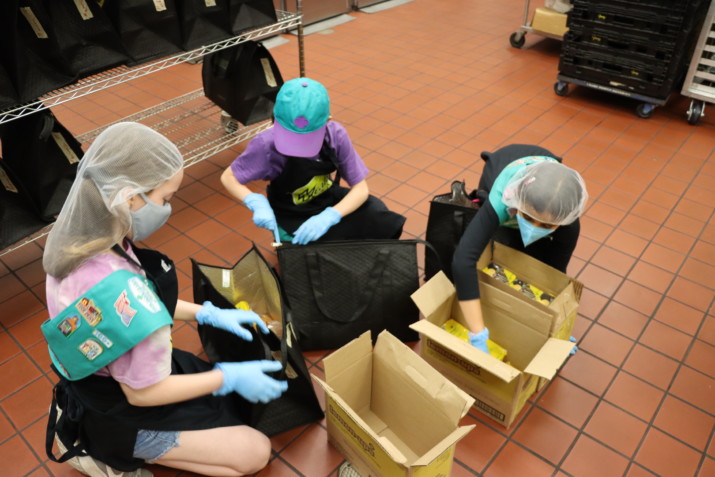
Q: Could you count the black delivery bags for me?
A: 12